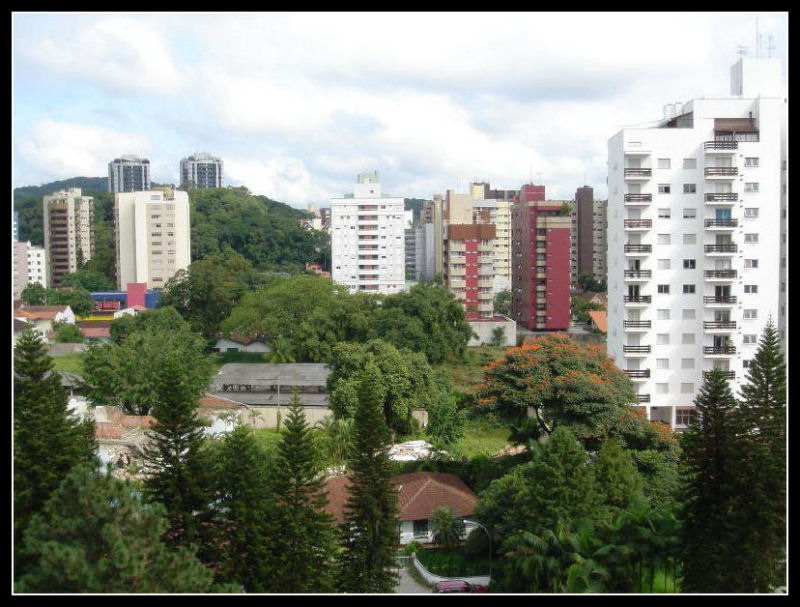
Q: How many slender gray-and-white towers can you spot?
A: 2